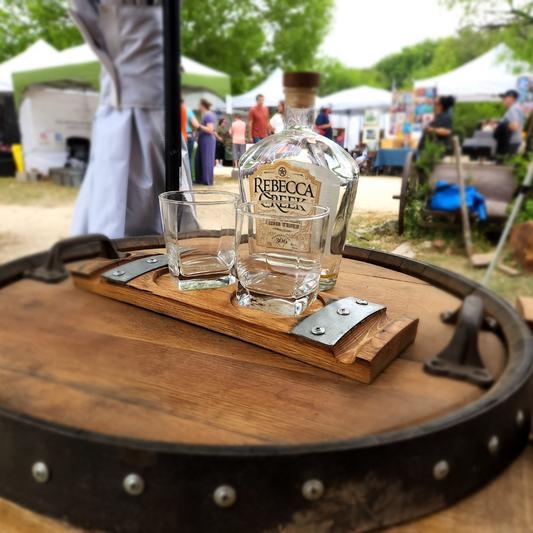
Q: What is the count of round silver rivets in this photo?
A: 12